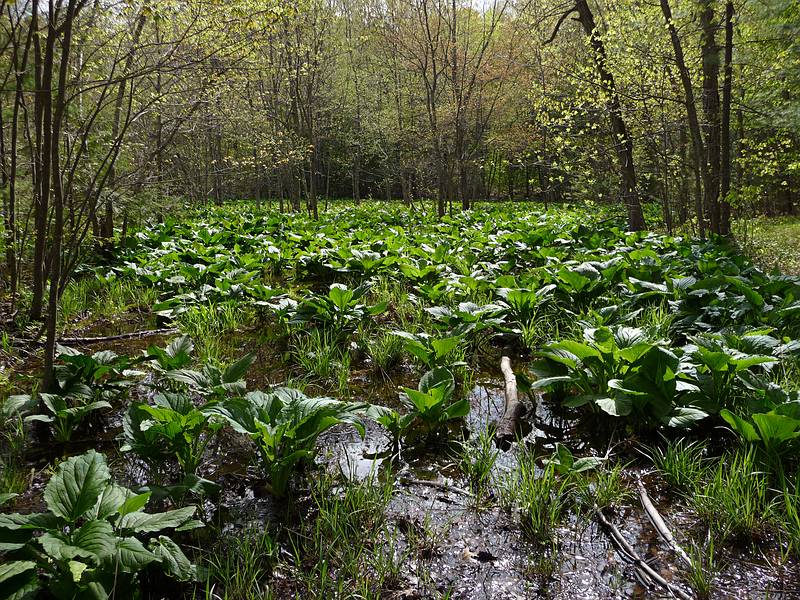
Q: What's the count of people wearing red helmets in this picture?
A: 0